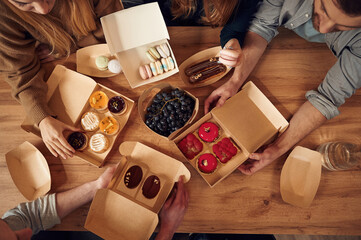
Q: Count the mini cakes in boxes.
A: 12